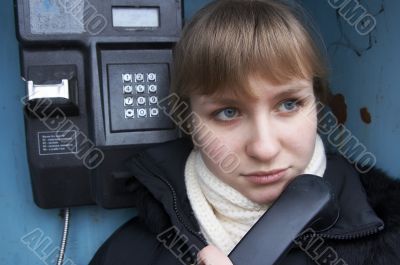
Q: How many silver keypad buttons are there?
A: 12